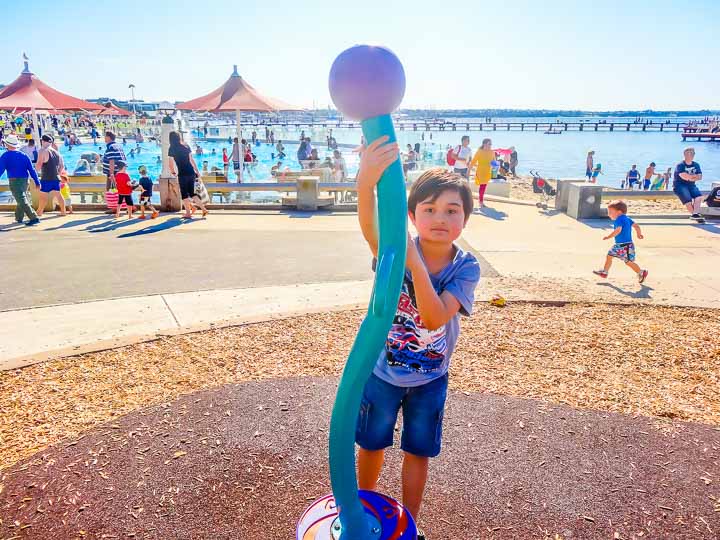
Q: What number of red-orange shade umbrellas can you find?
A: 3